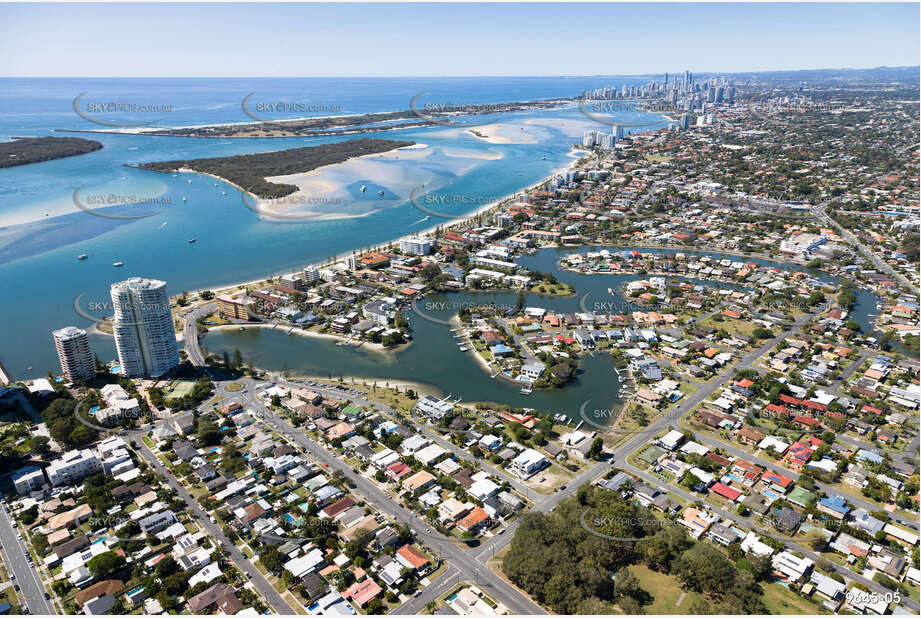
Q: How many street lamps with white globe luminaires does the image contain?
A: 0